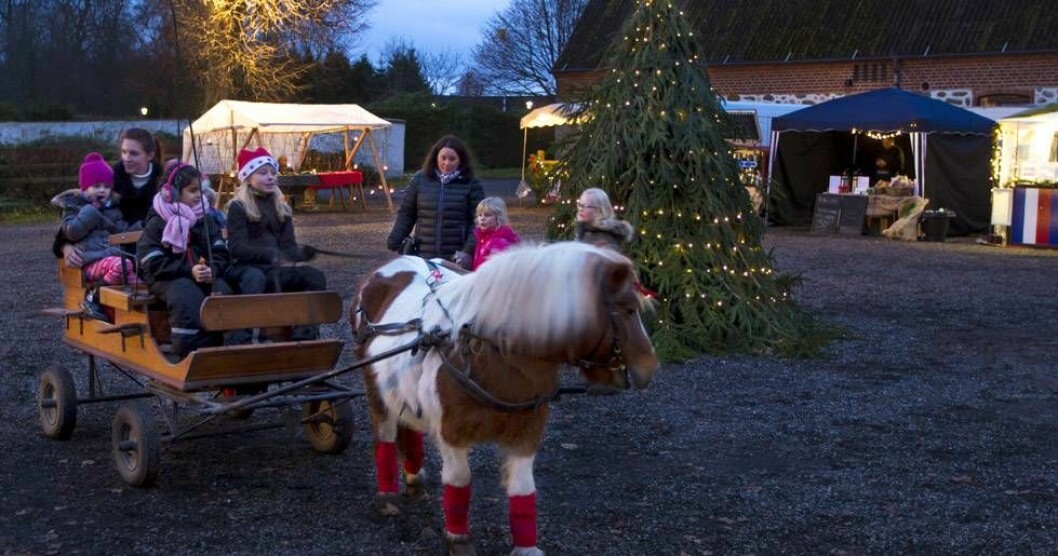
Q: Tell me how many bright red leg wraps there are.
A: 4